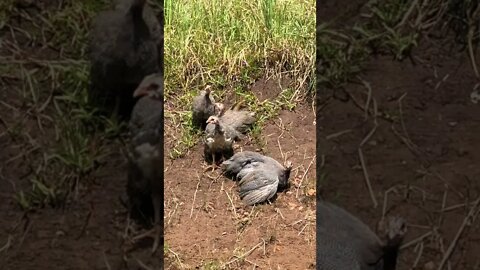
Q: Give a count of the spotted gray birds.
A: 4